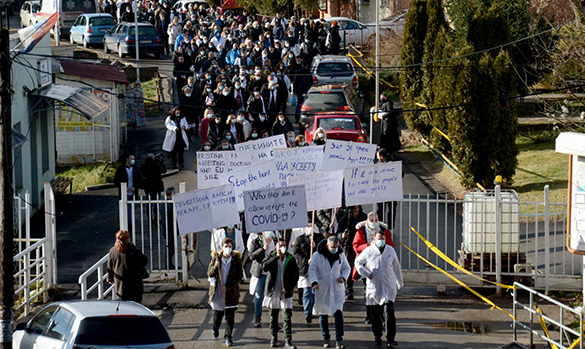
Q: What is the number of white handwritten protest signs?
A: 9